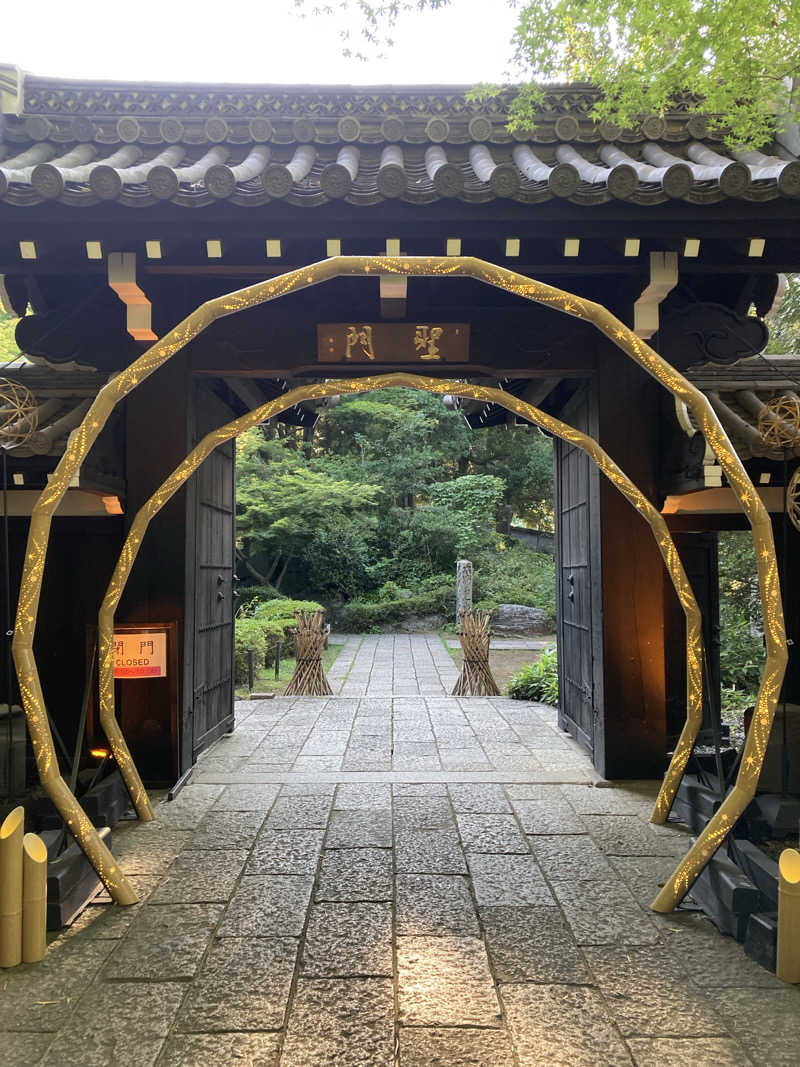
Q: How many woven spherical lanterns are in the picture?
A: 3